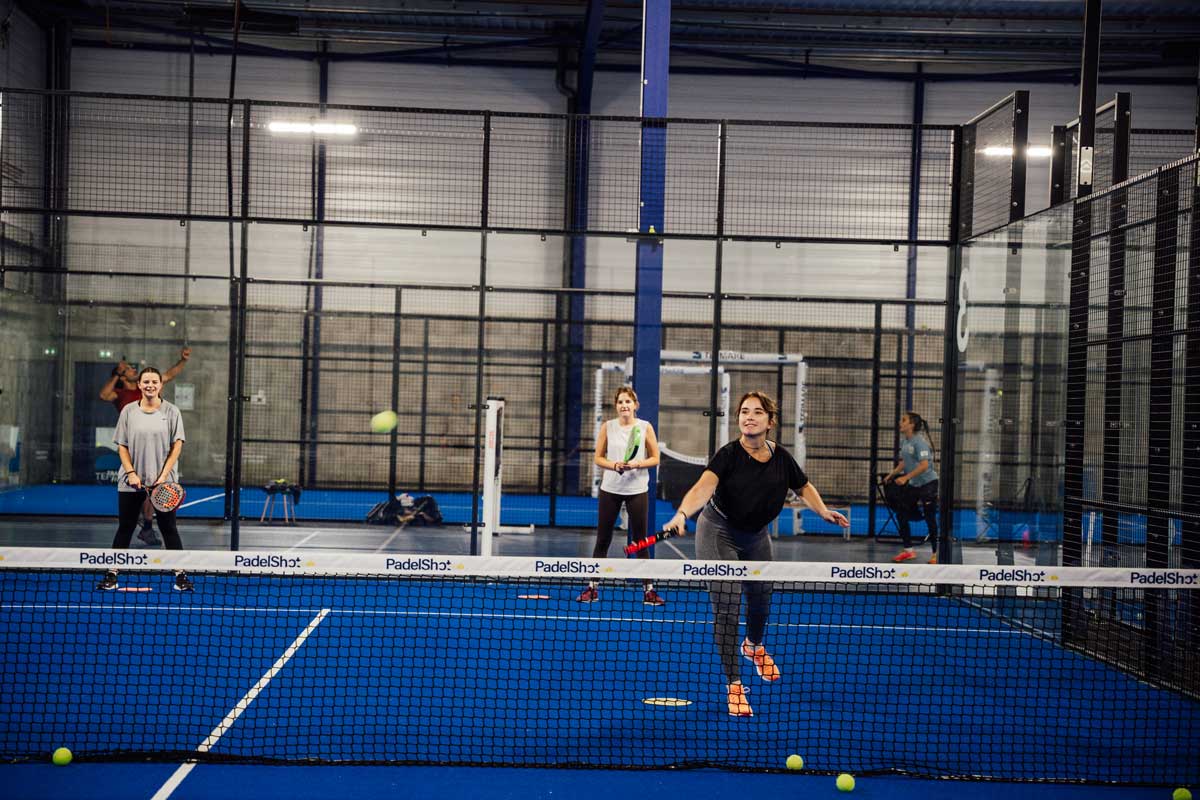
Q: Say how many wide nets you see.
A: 1